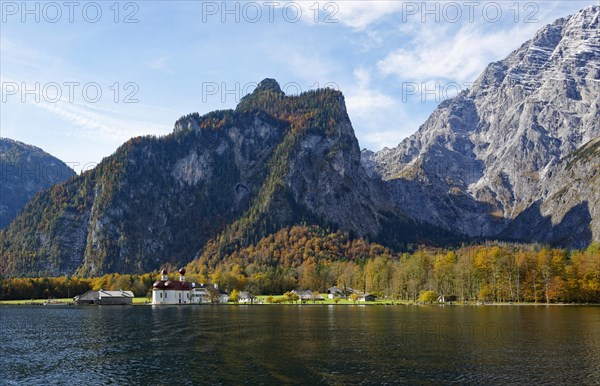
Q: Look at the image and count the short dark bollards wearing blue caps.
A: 0